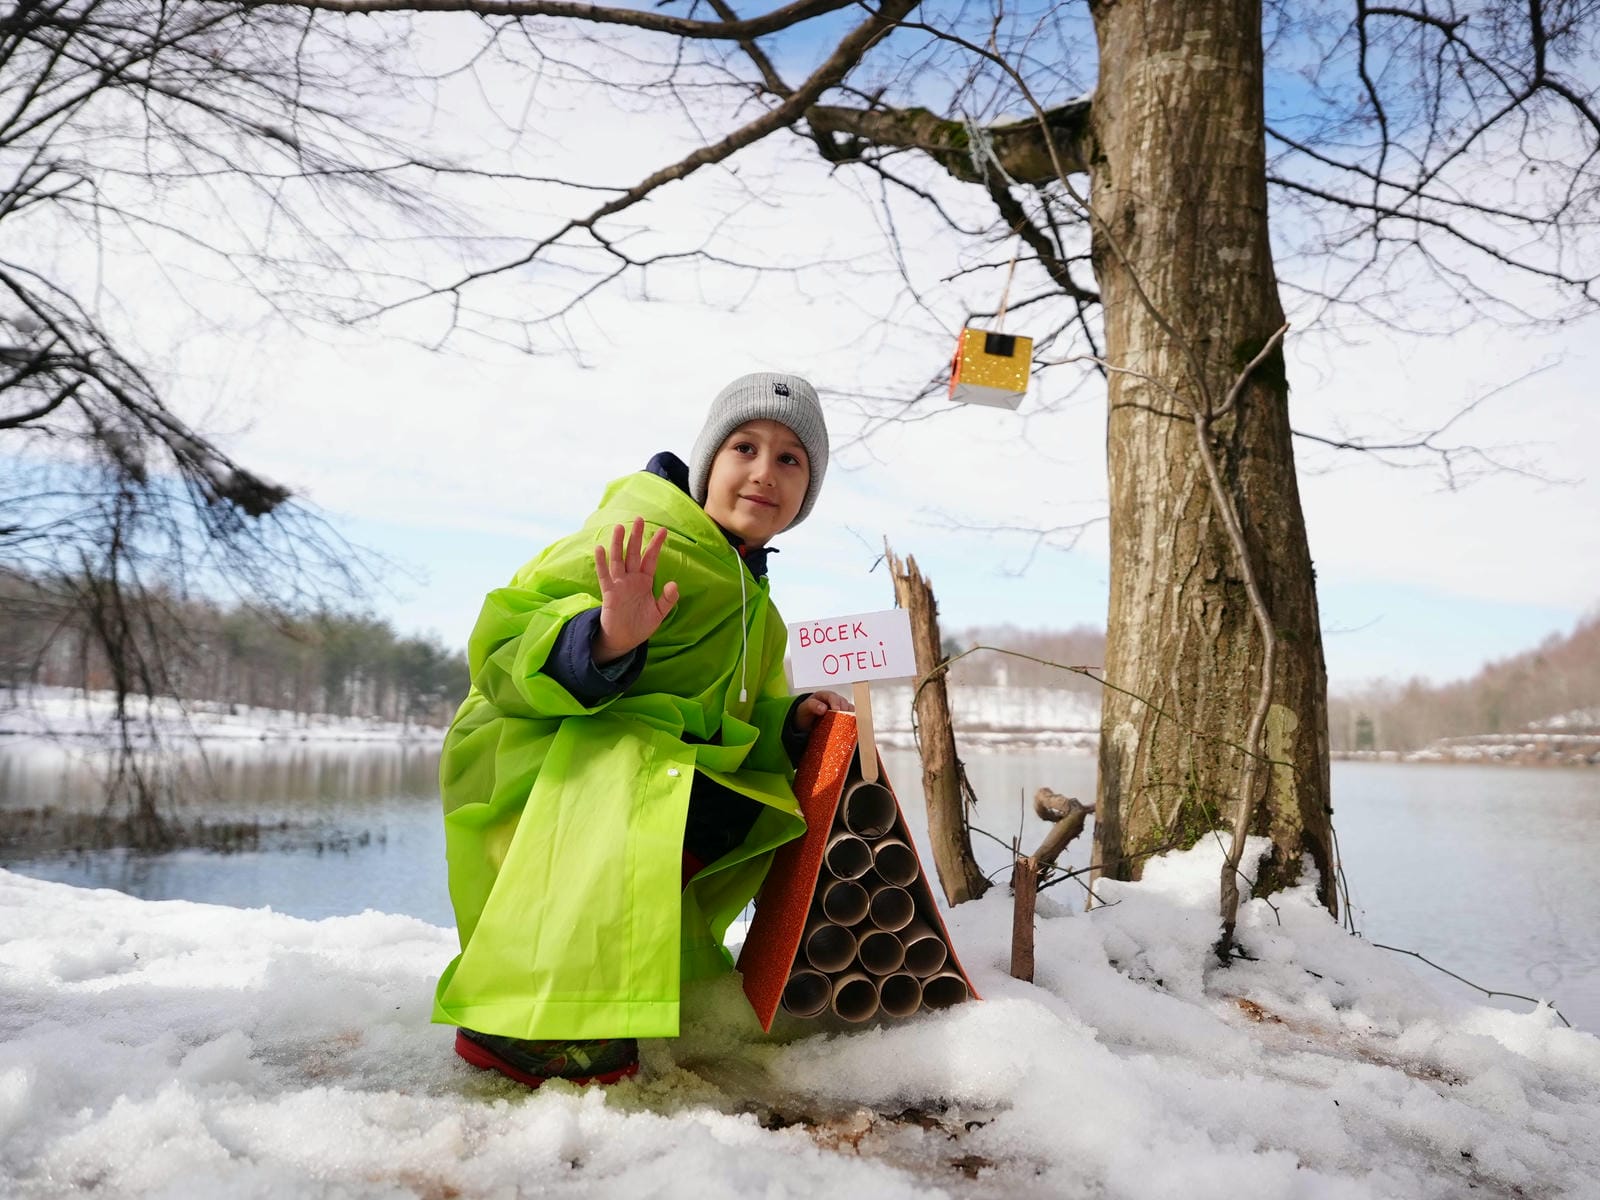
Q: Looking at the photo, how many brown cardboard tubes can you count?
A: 12